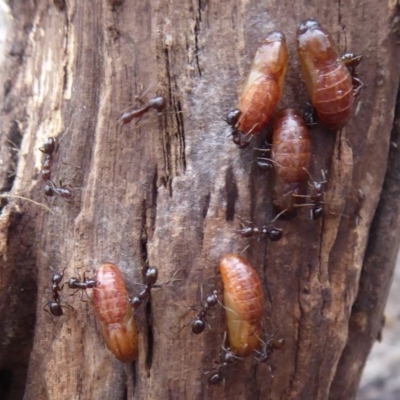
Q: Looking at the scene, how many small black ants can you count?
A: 15